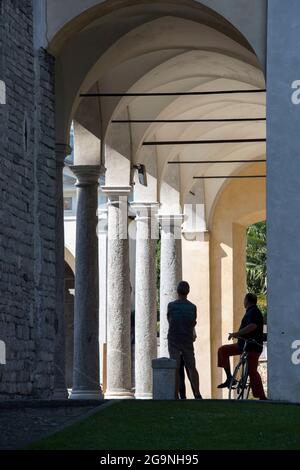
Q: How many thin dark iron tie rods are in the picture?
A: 5